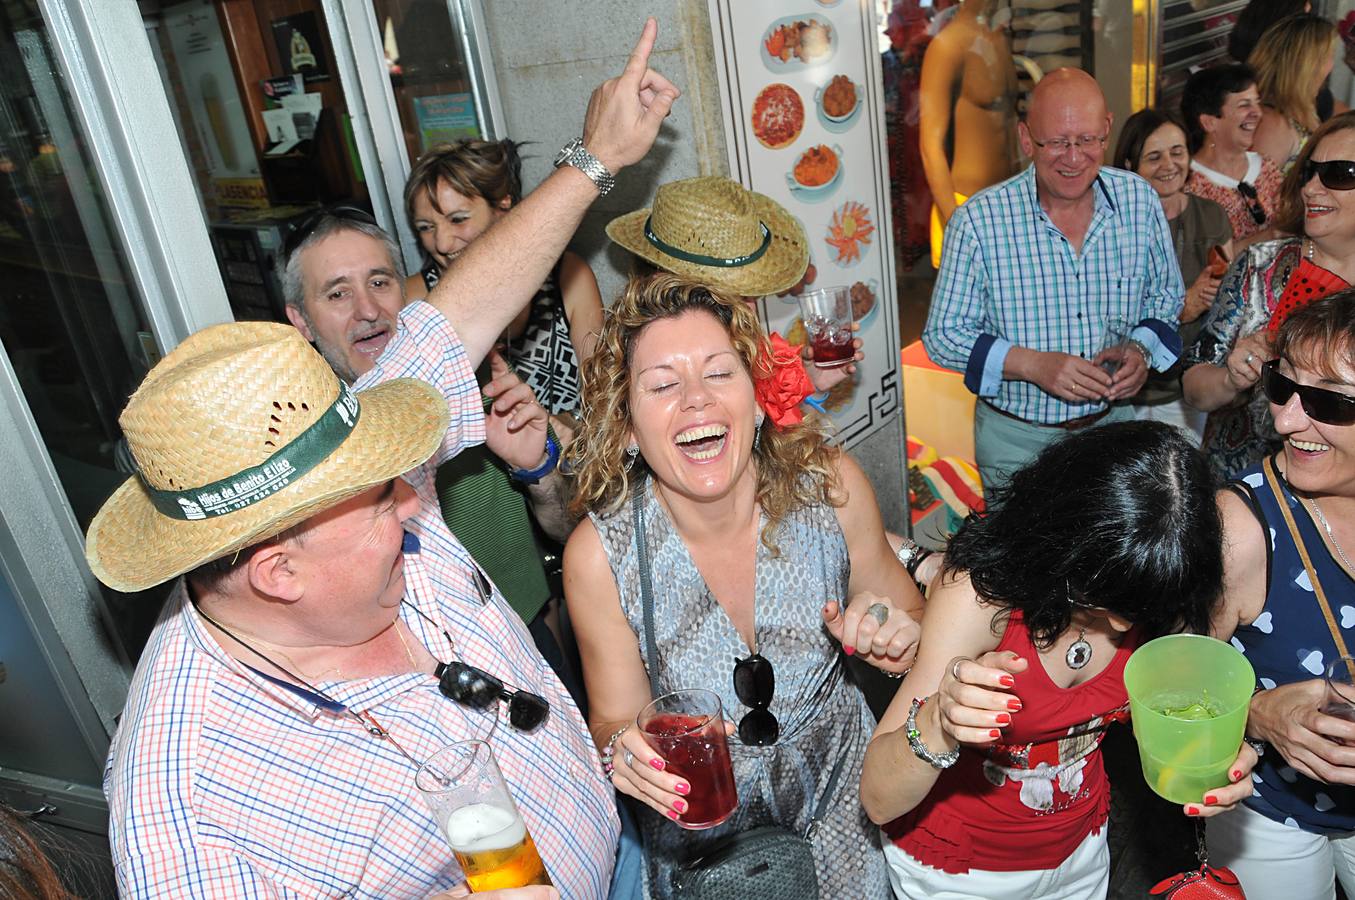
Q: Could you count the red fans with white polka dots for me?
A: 0